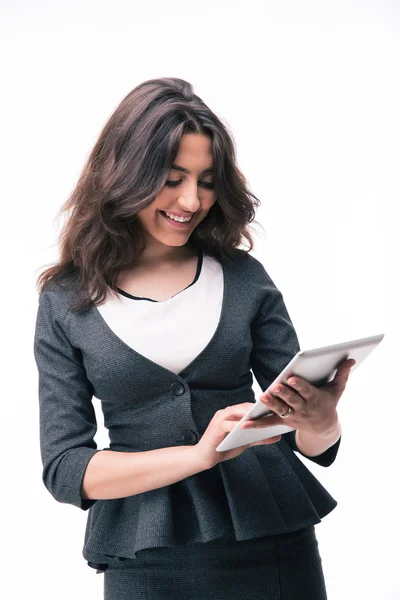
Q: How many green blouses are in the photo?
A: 0